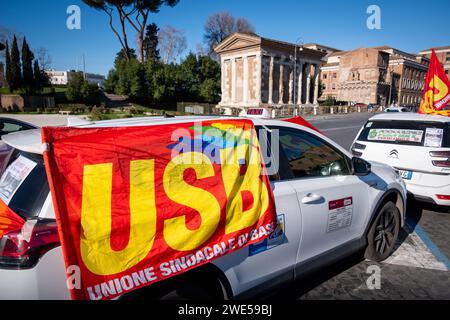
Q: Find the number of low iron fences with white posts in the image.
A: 1